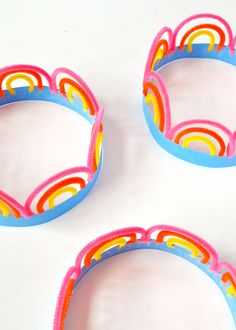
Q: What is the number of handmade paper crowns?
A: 3